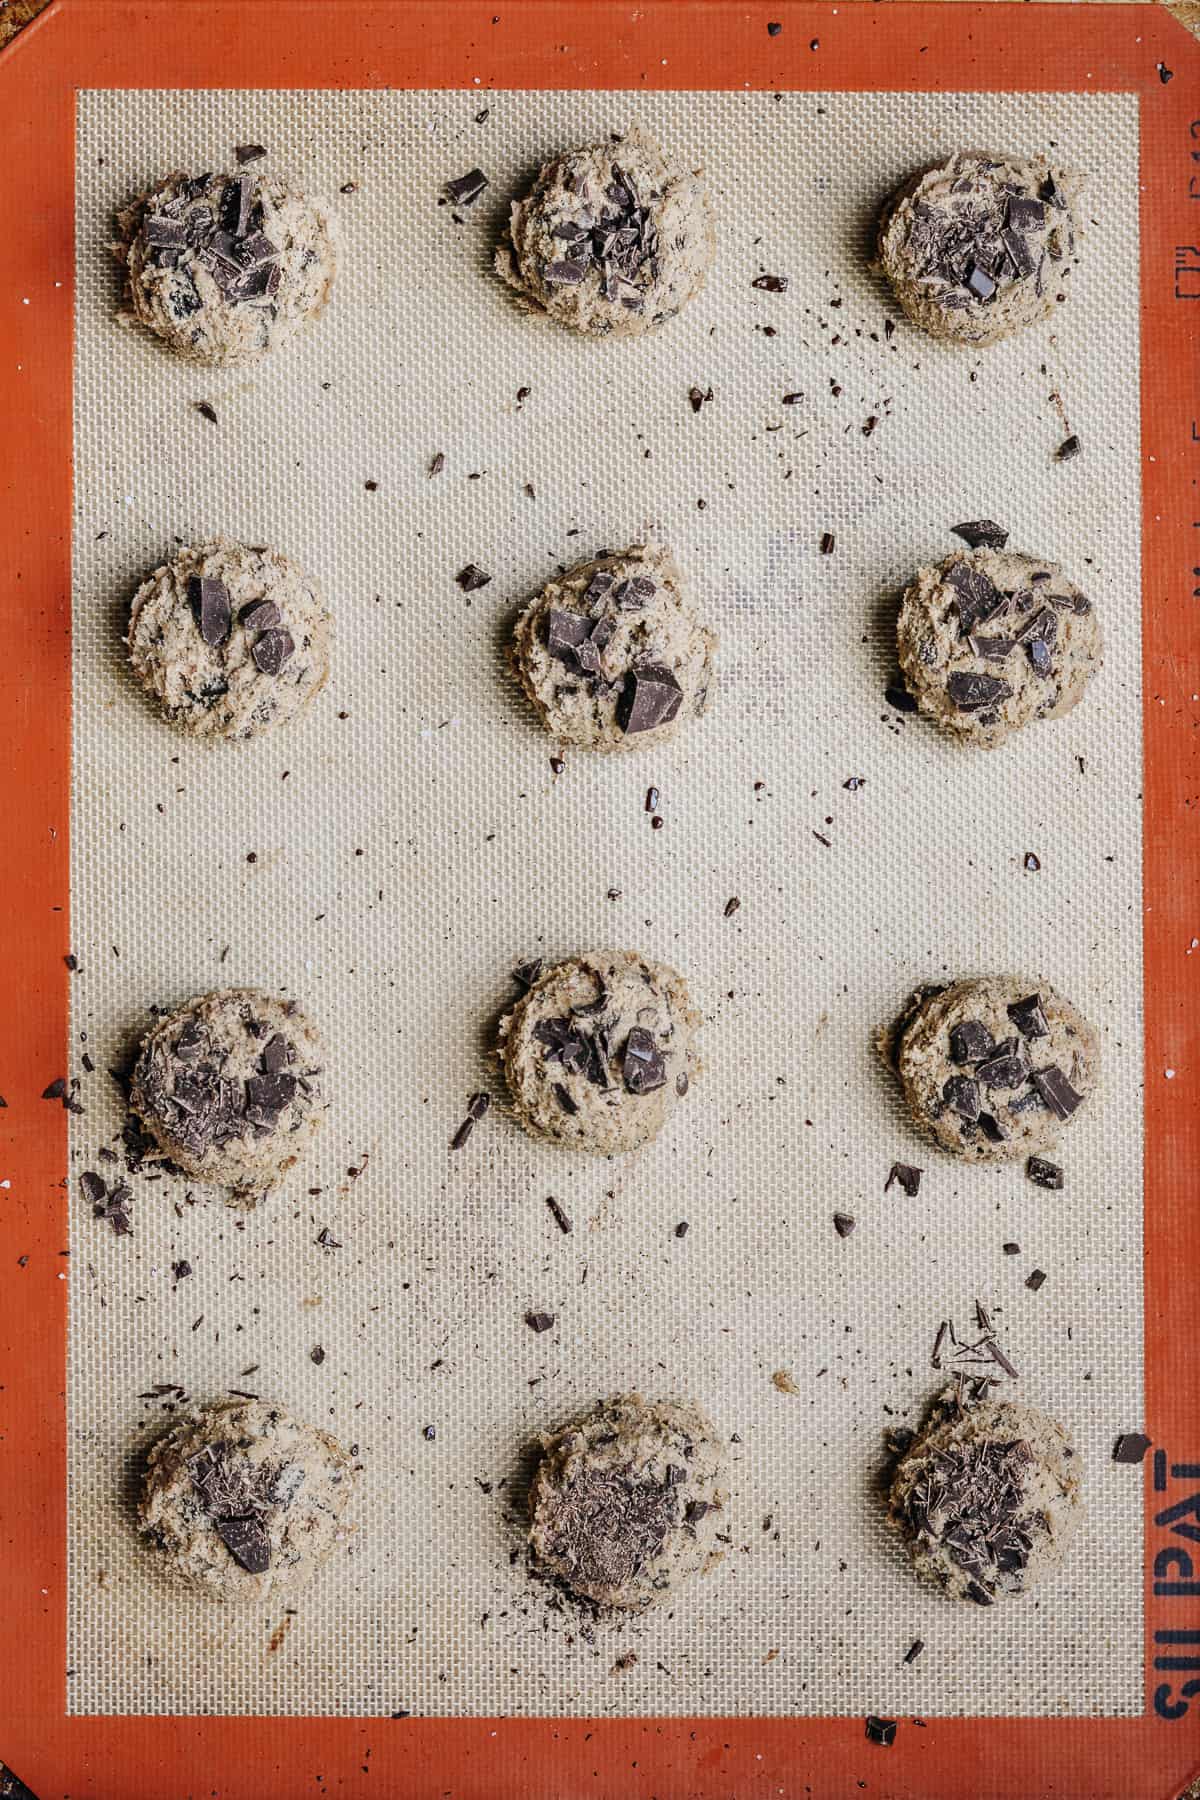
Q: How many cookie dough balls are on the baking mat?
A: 12